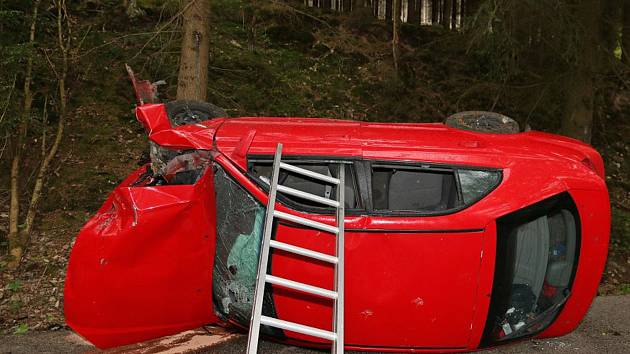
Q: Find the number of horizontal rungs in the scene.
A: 6